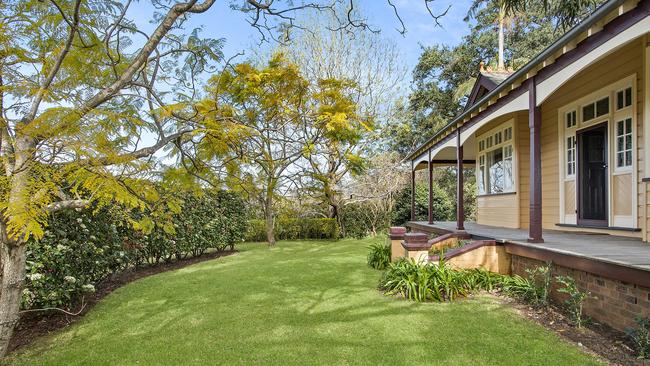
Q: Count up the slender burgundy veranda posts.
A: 4